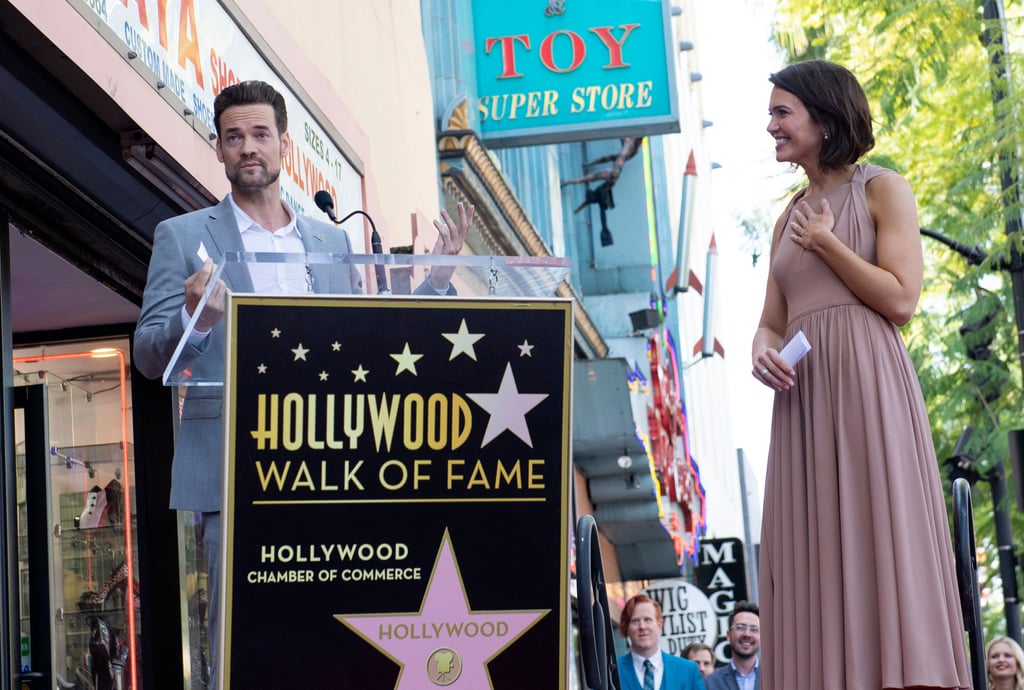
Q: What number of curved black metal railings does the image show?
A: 2